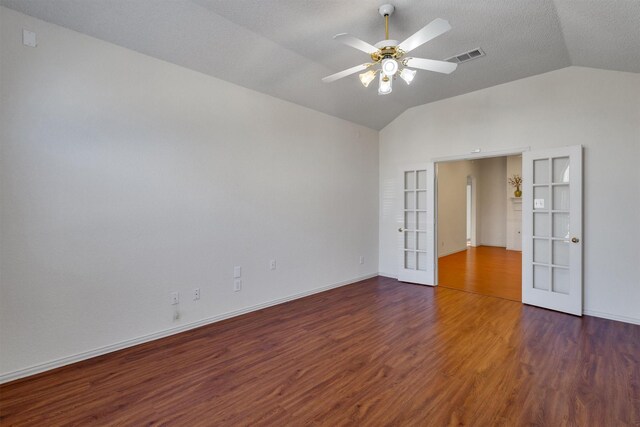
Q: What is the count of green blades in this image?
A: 0